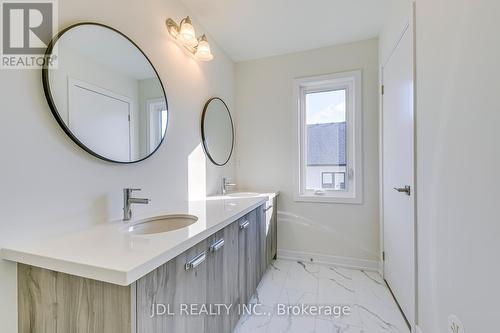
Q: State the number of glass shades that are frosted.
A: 2